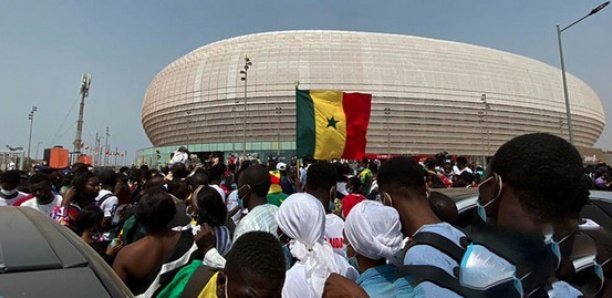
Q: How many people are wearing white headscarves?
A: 2